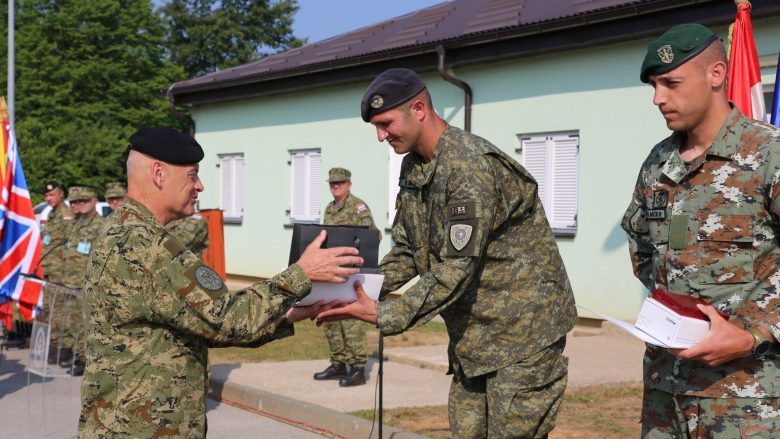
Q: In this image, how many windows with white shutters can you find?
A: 4